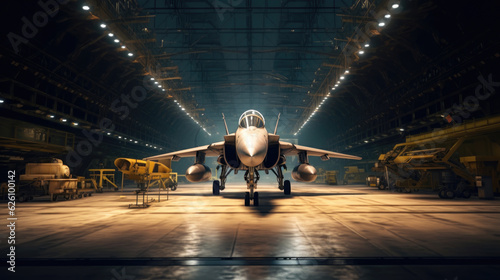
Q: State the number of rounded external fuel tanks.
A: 2